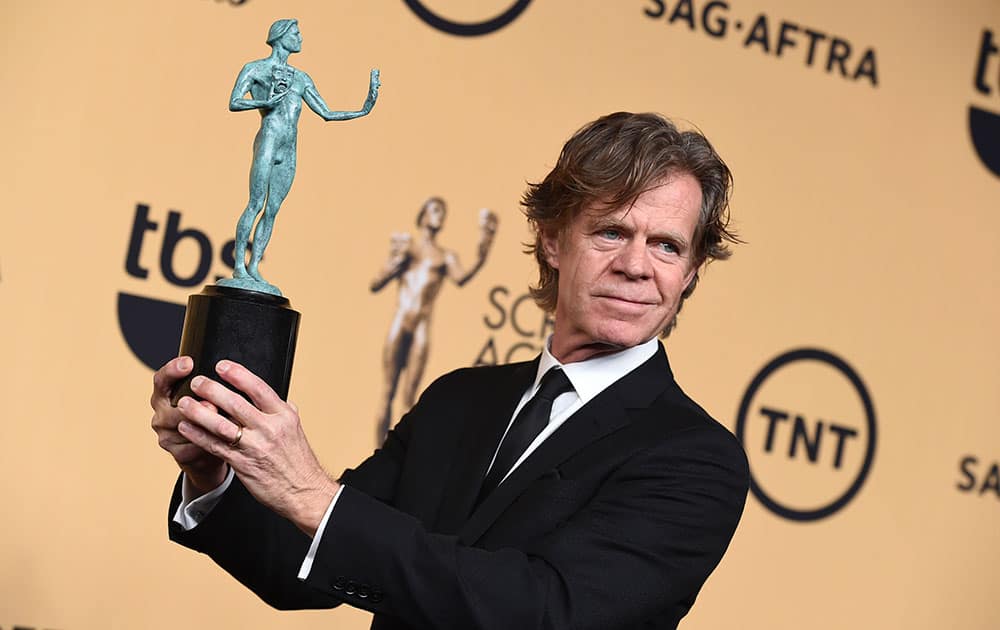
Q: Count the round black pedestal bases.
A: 1